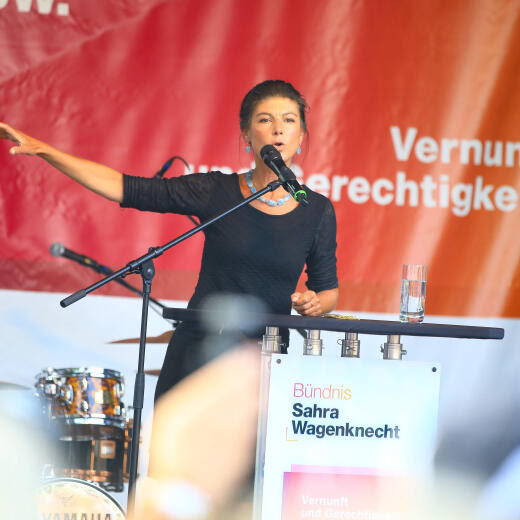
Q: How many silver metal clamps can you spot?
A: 4